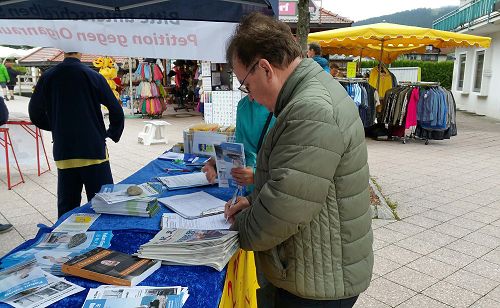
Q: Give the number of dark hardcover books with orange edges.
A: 1